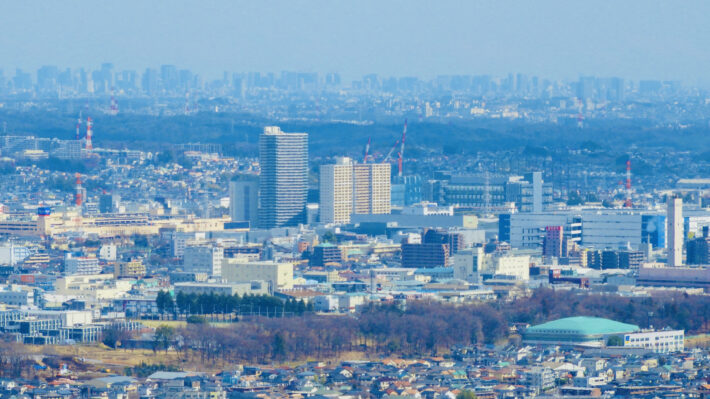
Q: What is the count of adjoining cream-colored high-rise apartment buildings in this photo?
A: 2